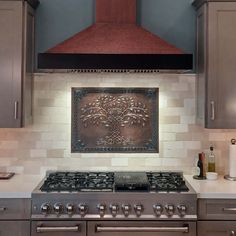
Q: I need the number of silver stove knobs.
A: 11